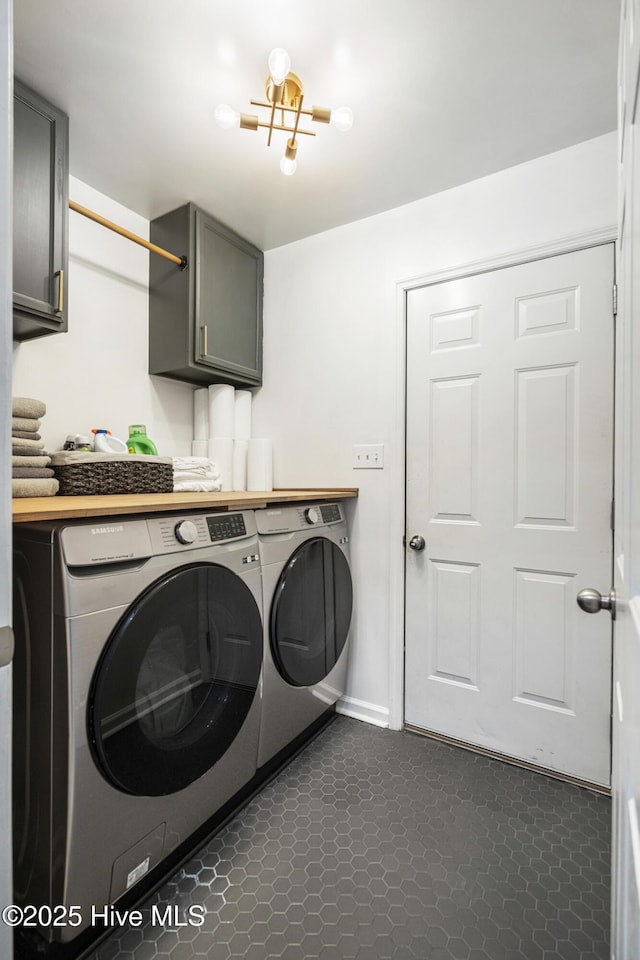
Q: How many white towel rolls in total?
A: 7